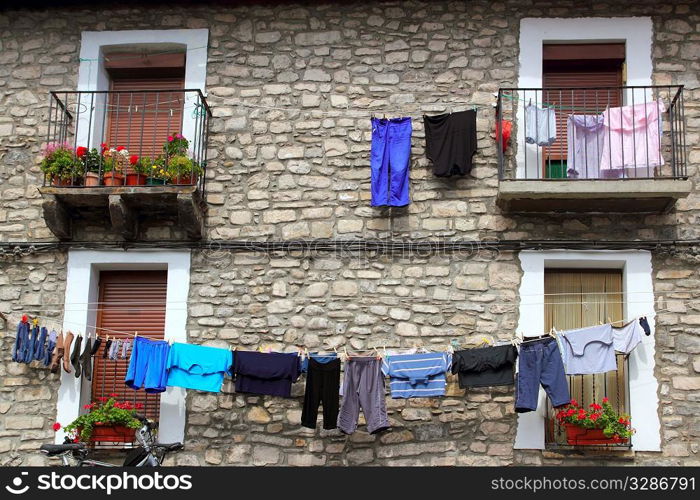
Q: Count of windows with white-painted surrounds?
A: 4